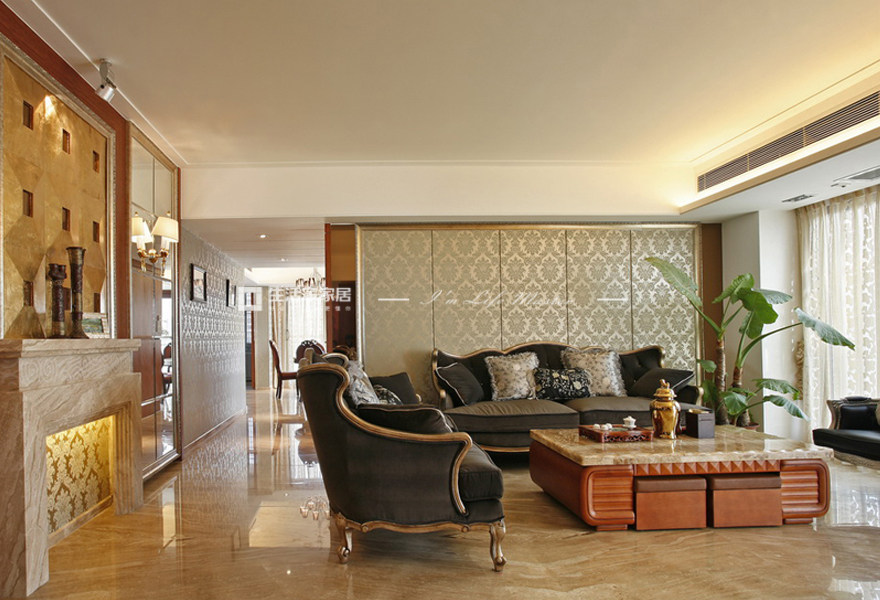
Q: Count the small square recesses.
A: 9